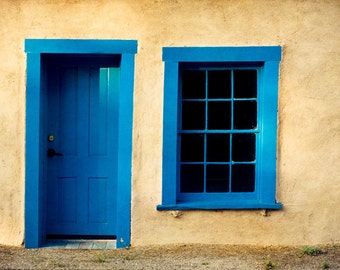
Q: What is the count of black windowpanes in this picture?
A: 12